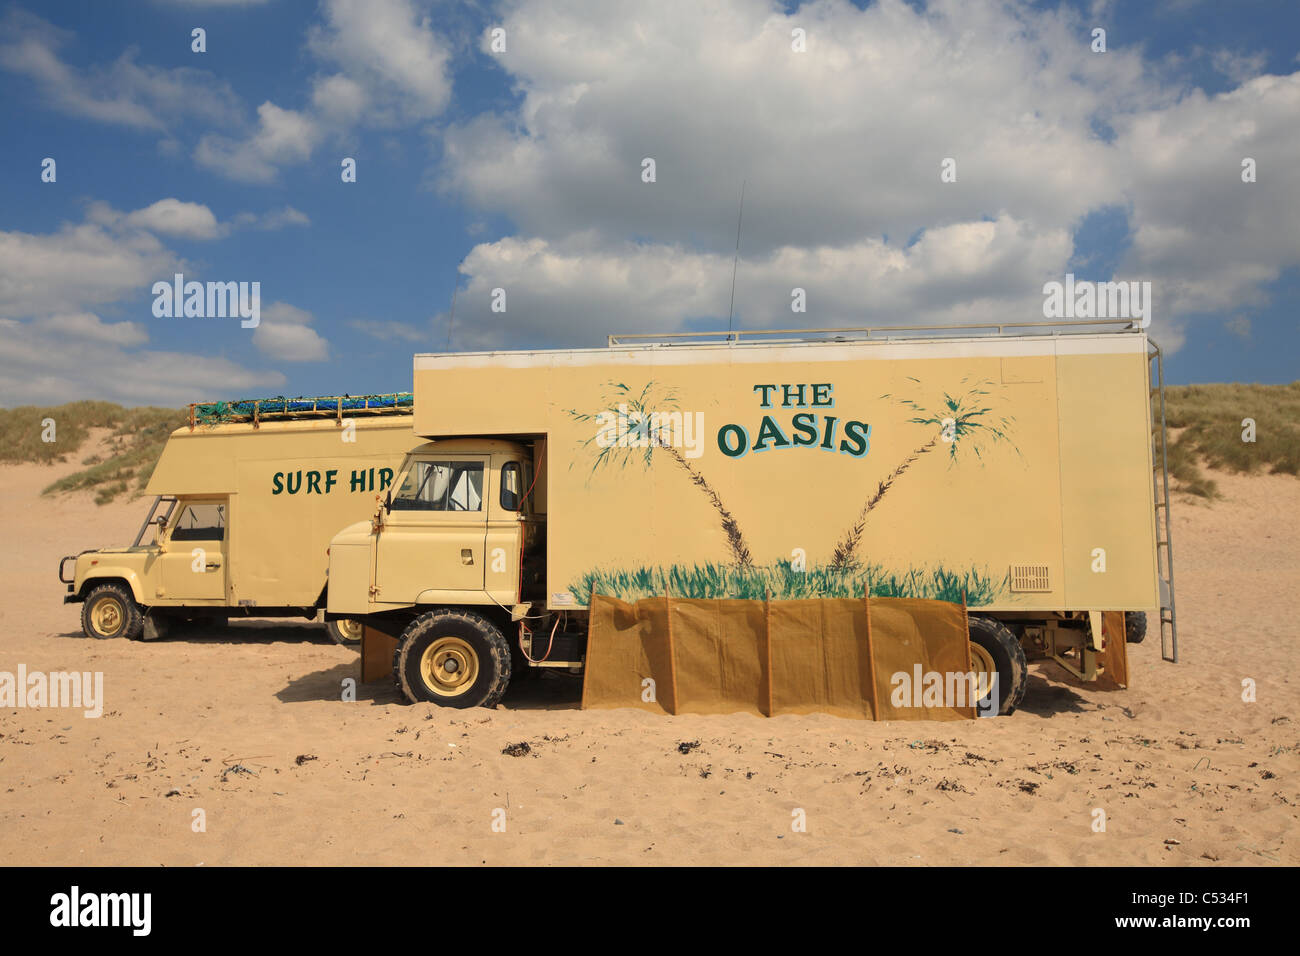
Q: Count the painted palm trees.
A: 2